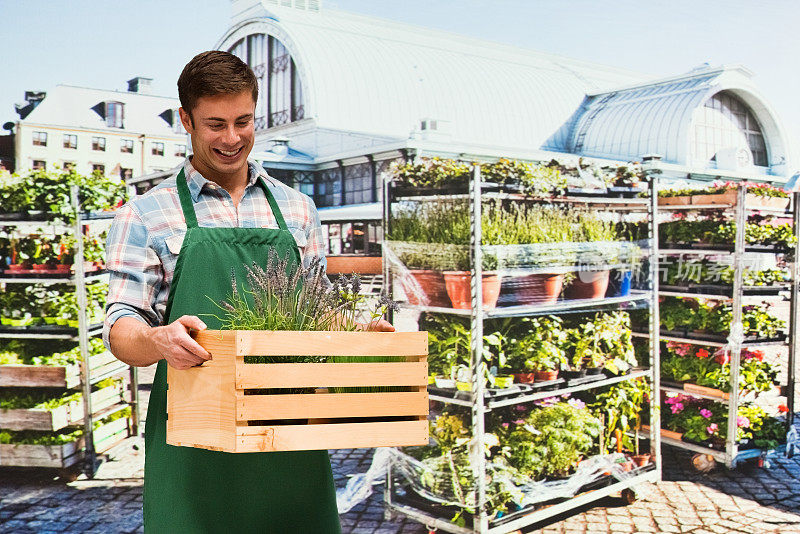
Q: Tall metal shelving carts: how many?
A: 3